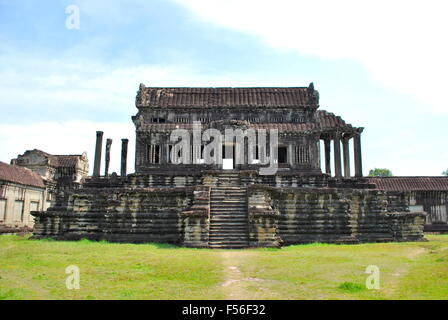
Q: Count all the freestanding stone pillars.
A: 3